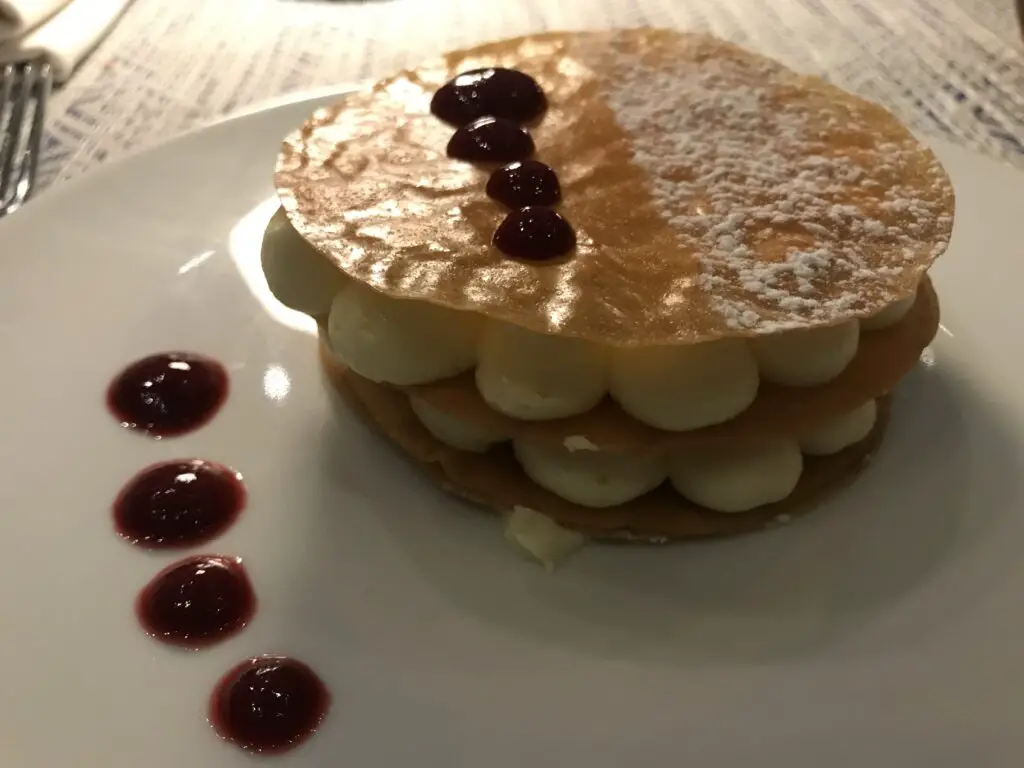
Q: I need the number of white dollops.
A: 10